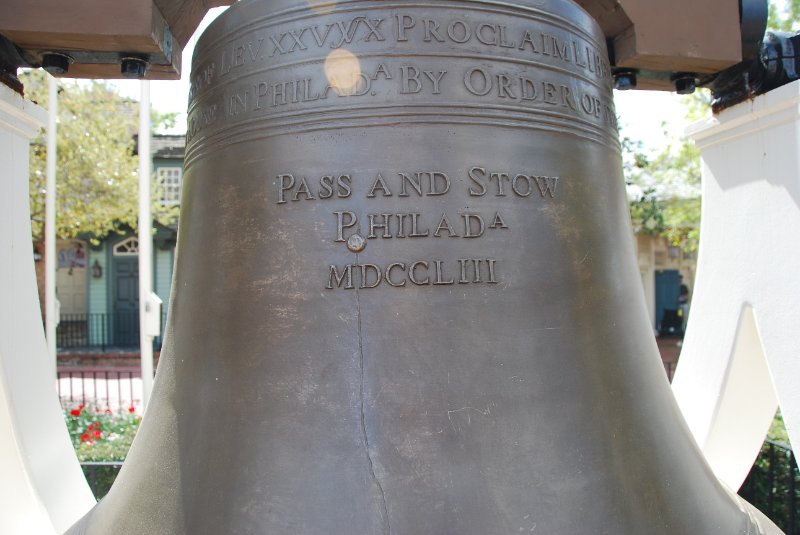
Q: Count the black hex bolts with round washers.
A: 4